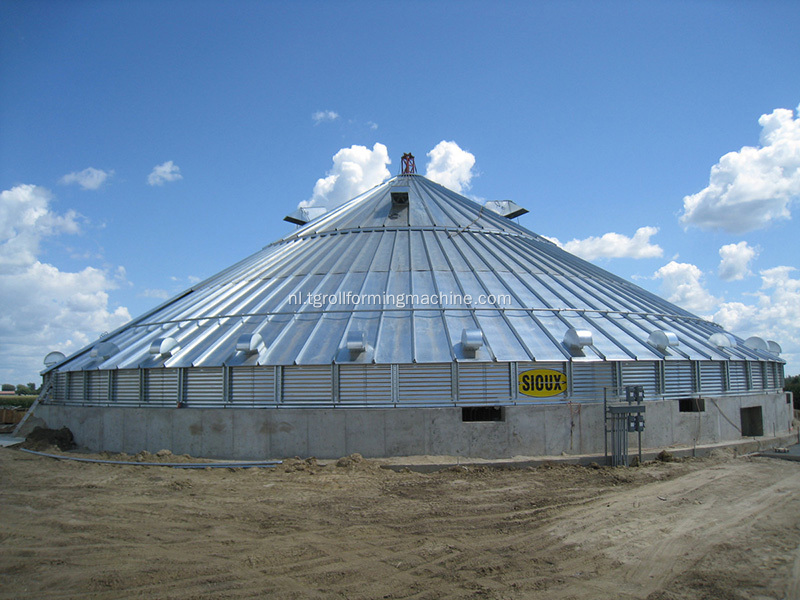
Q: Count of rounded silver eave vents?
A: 11